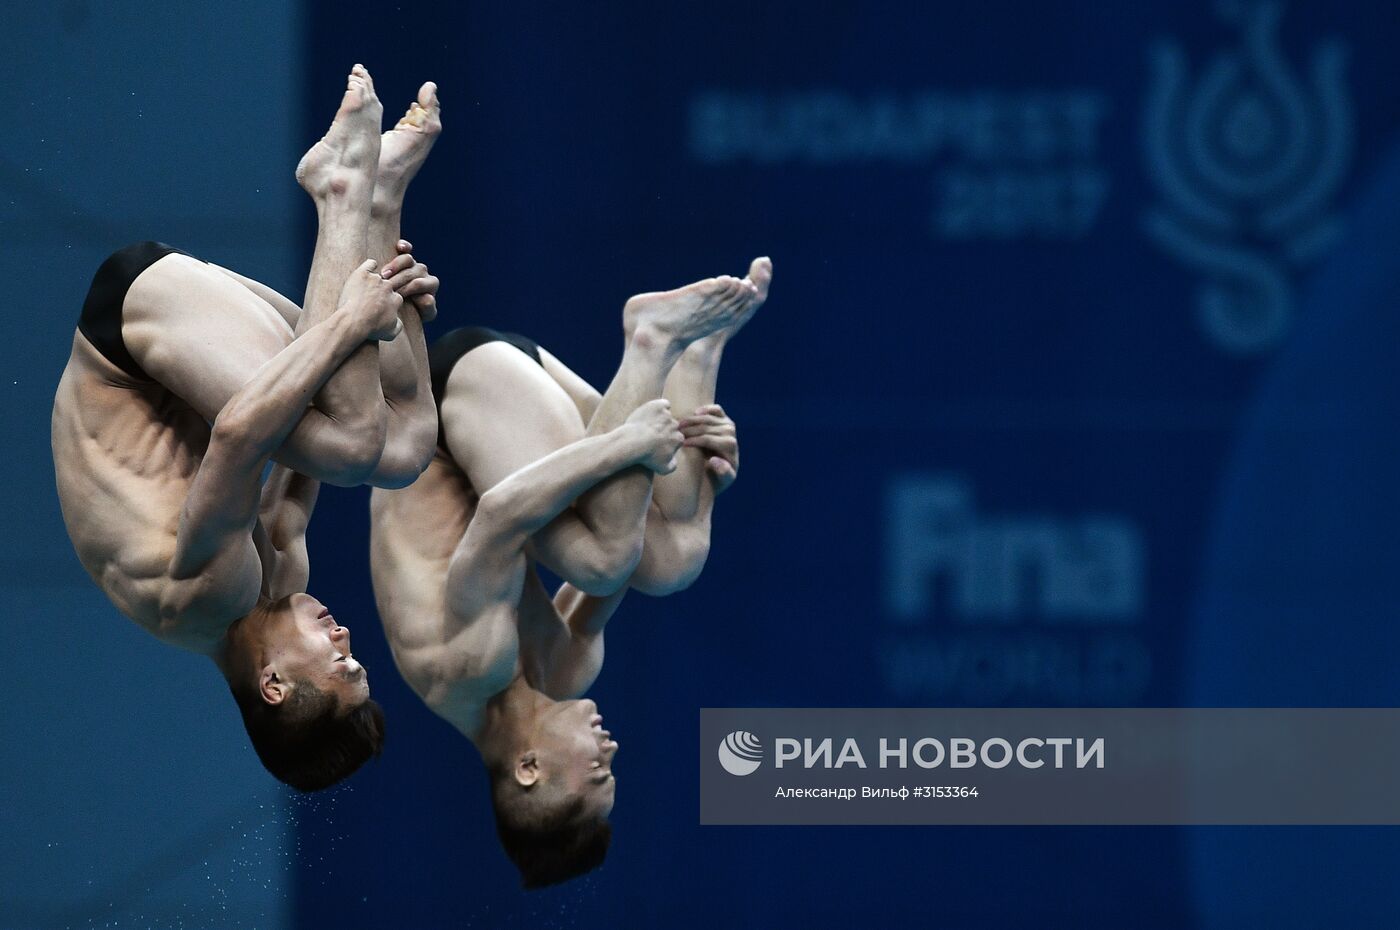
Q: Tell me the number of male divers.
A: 2